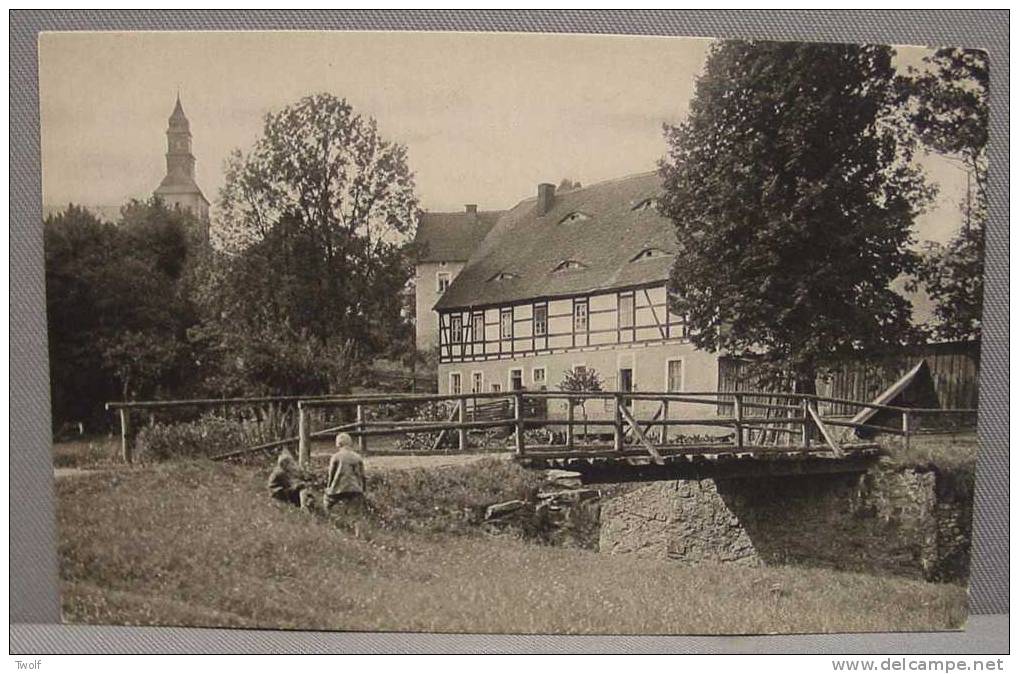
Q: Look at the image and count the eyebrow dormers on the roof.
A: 5